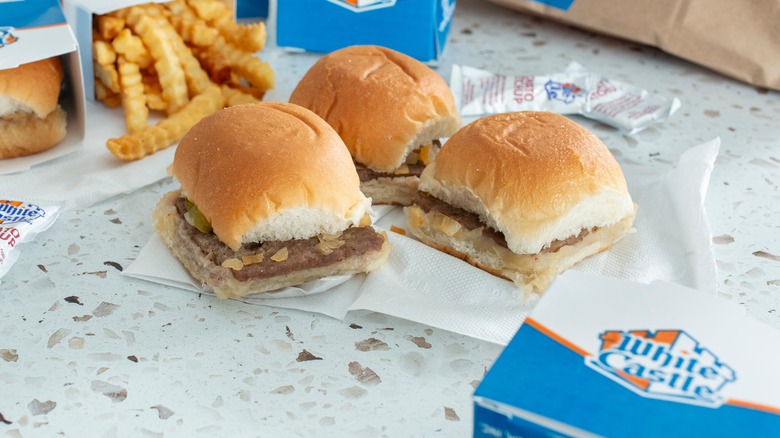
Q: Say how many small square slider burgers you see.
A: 4